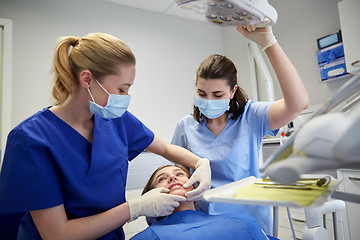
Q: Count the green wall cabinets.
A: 0